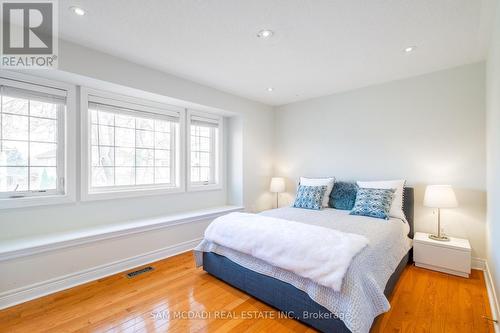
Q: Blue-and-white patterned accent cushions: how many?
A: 2